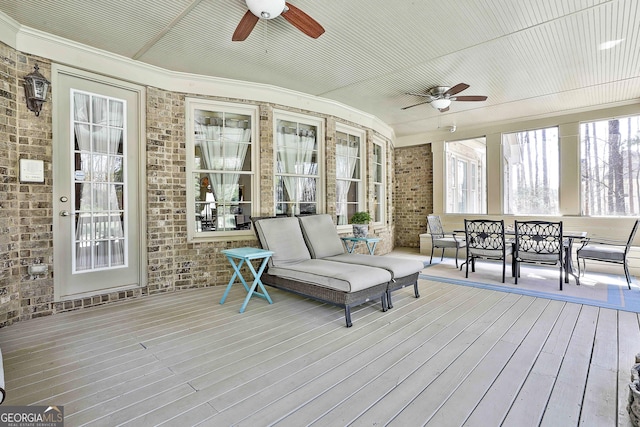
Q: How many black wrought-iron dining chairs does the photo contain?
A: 4